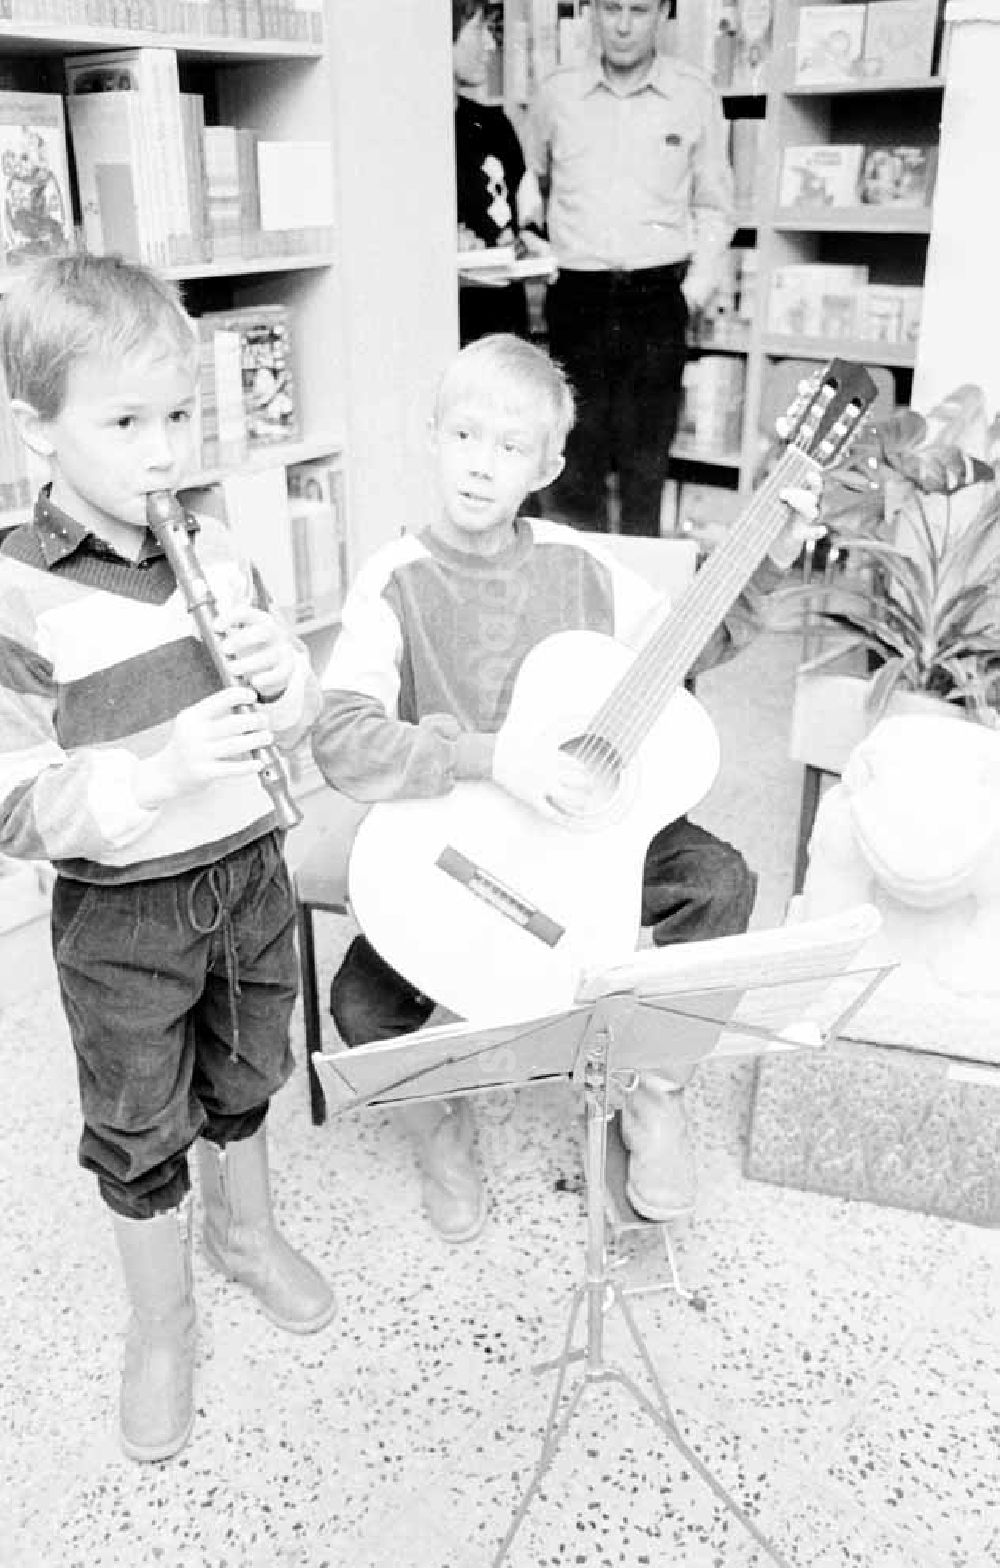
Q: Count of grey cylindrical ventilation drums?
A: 0